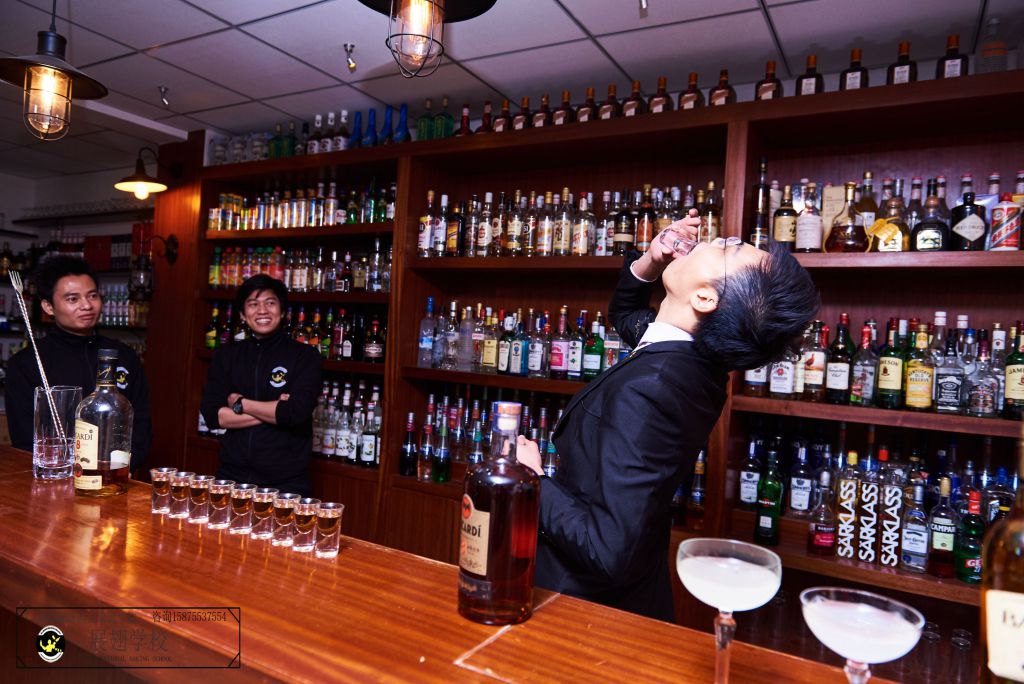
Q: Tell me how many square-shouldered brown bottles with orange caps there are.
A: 15